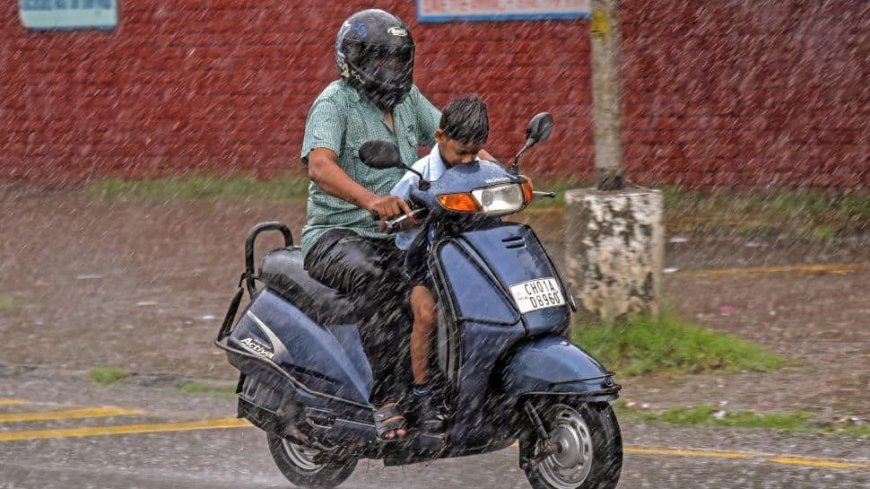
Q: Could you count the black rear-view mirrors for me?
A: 2